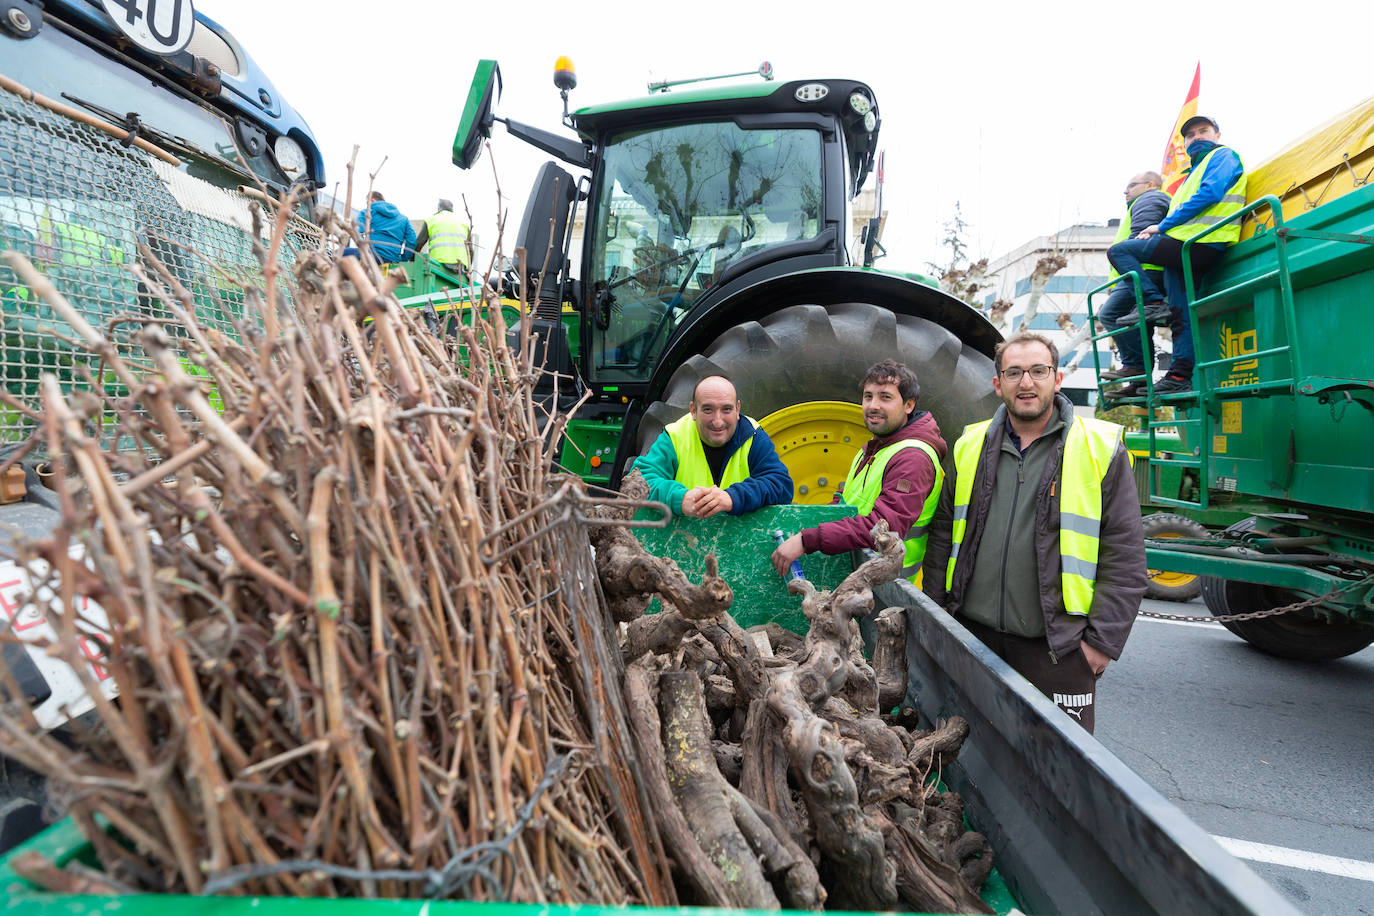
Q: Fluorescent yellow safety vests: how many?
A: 6